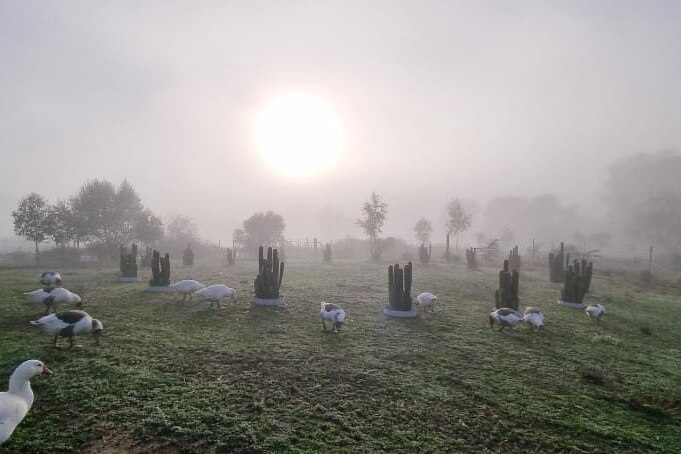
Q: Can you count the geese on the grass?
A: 11